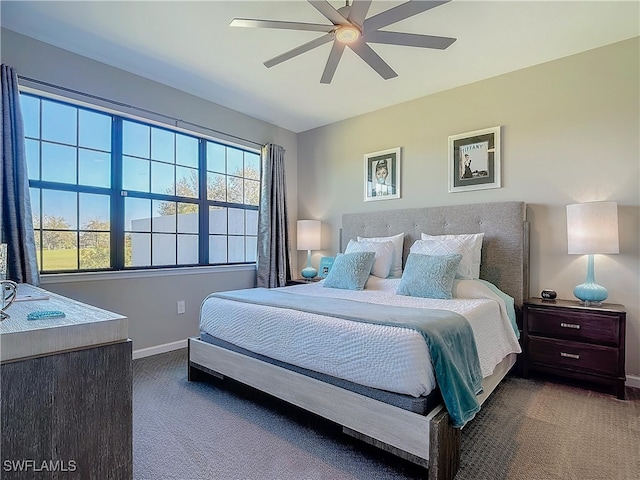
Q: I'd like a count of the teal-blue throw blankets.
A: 1